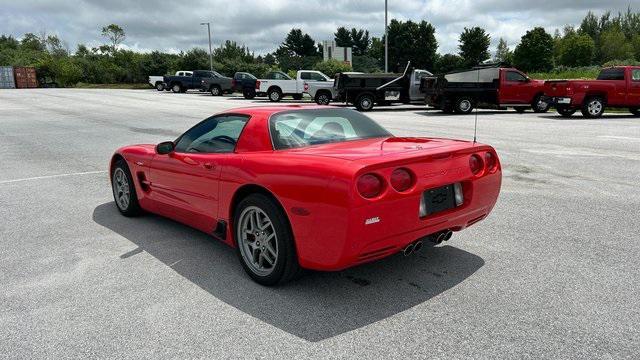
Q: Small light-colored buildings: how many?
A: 1